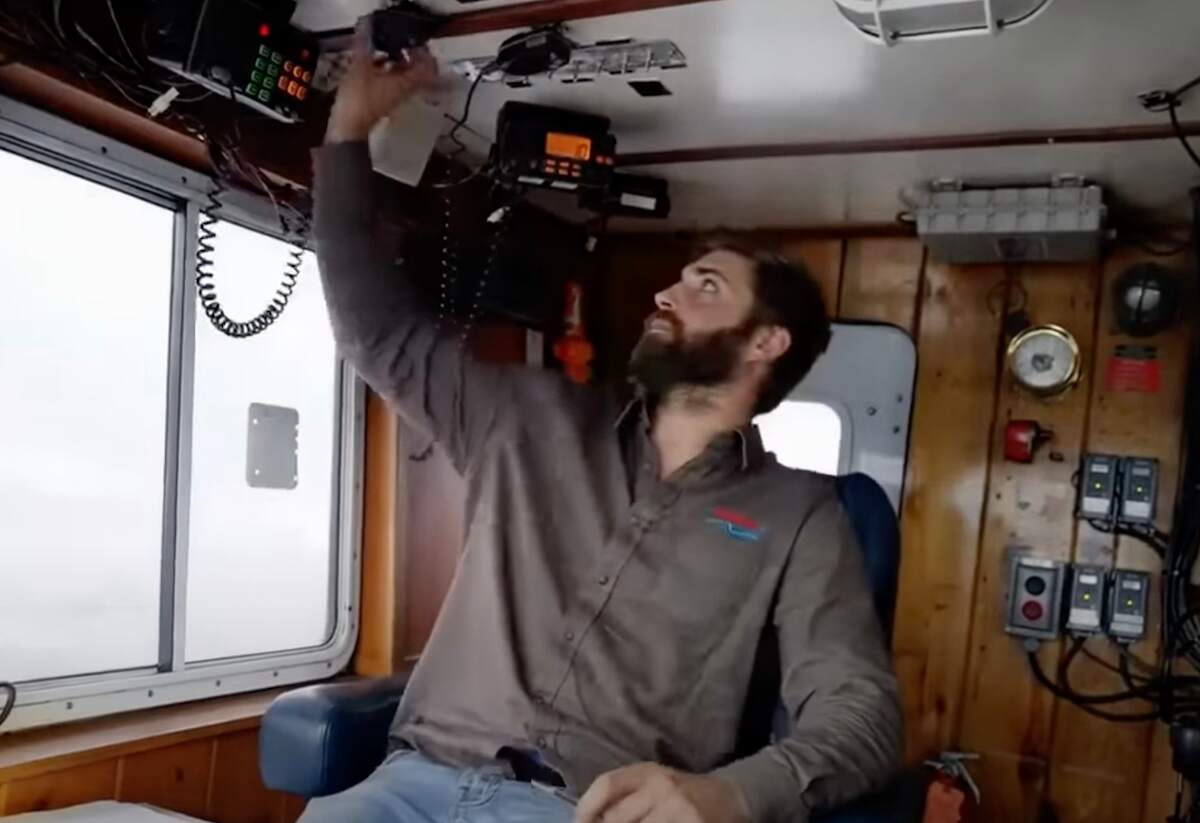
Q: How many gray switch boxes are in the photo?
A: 5